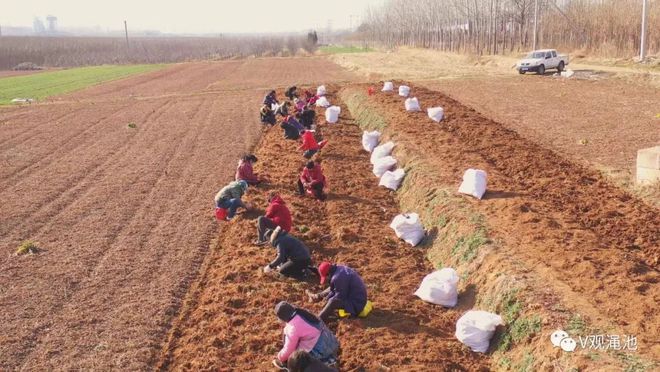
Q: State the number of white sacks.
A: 15